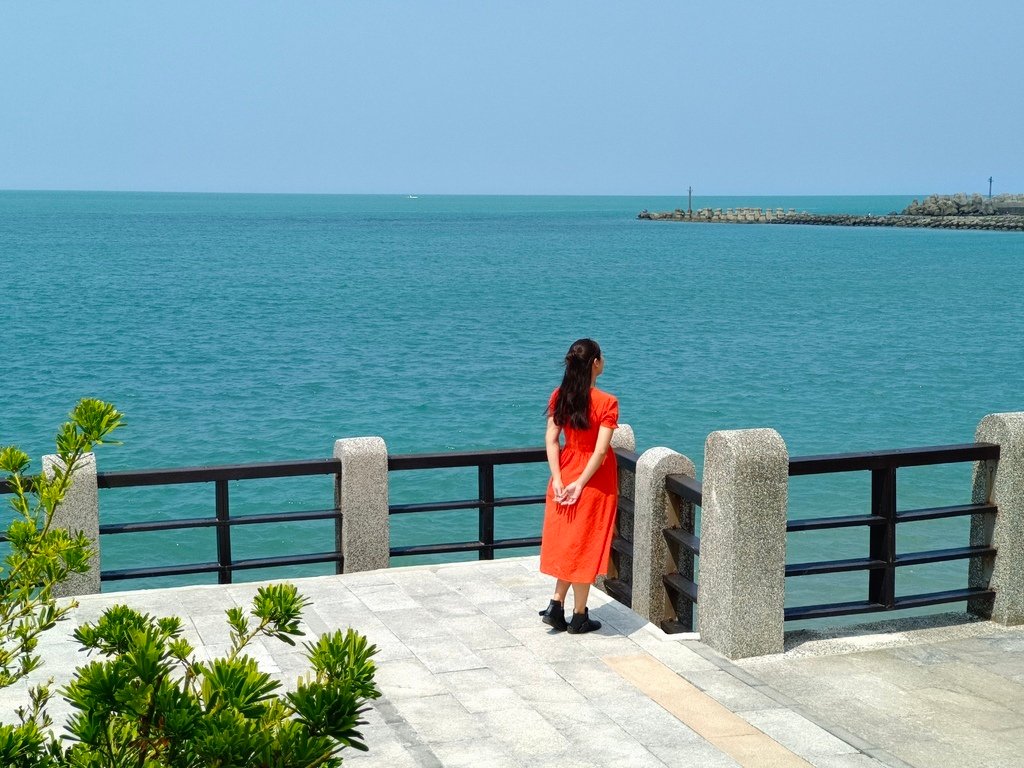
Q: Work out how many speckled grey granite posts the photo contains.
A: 6